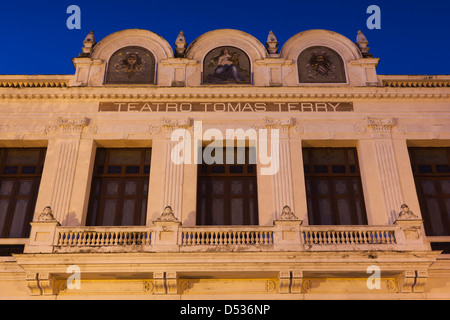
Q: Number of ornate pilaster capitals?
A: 4